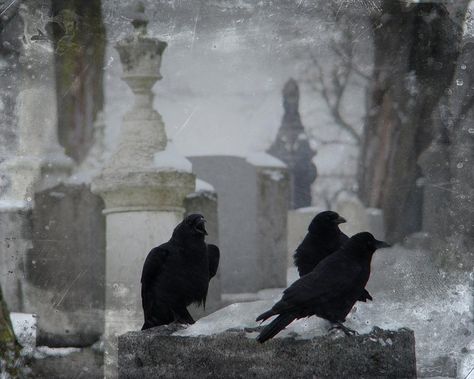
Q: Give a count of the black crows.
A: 3